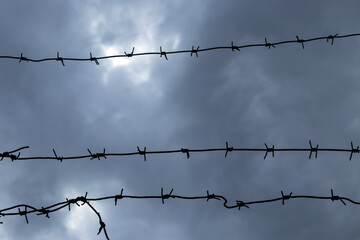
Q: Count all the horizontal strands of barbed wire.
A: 3